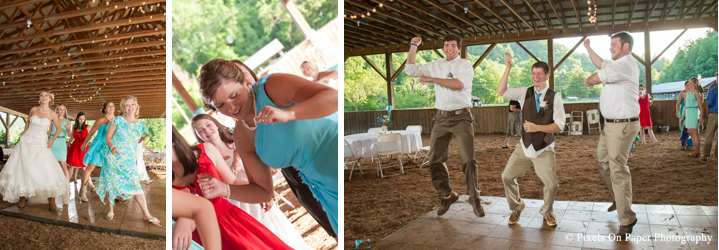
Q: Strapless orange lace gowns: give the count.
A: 0